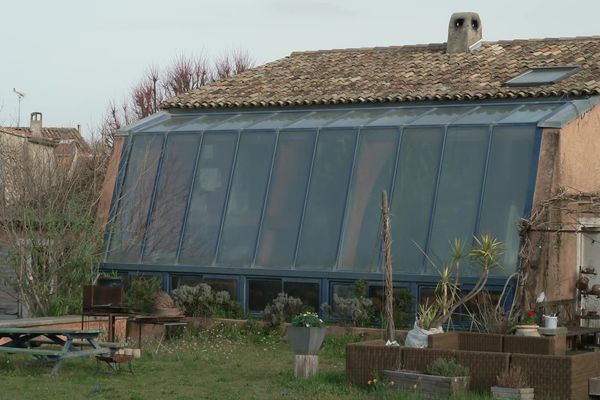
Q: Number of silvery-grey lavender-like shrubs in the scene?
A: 3